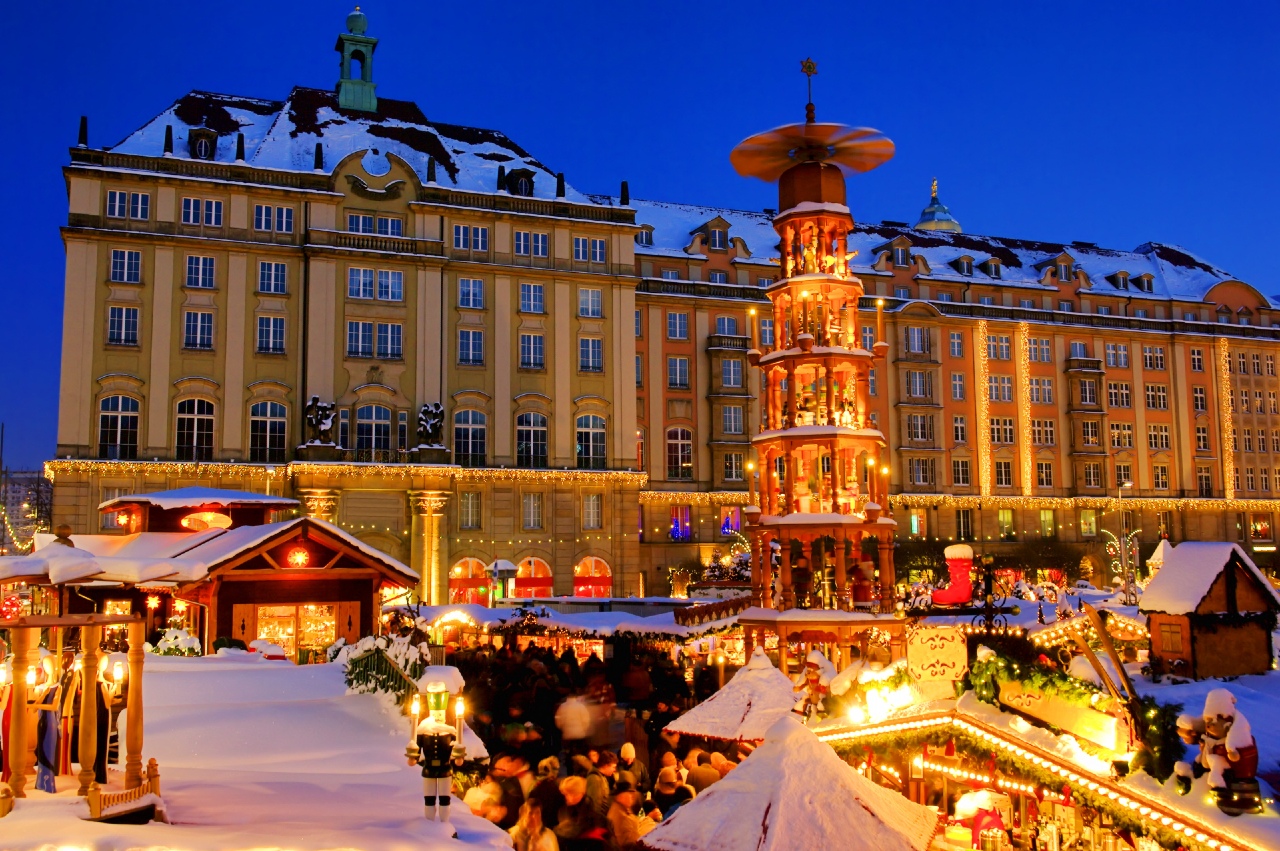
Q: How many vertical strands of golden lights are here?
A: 3